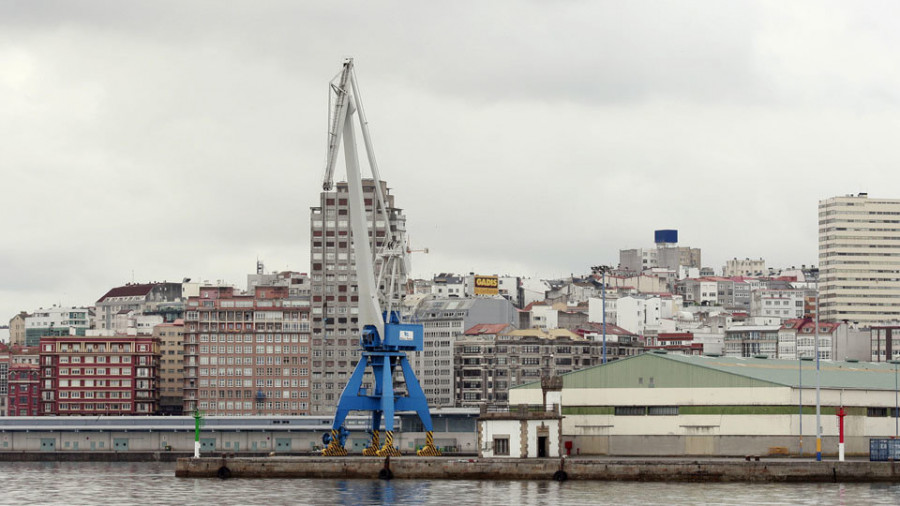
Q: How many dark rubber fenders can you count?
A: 3